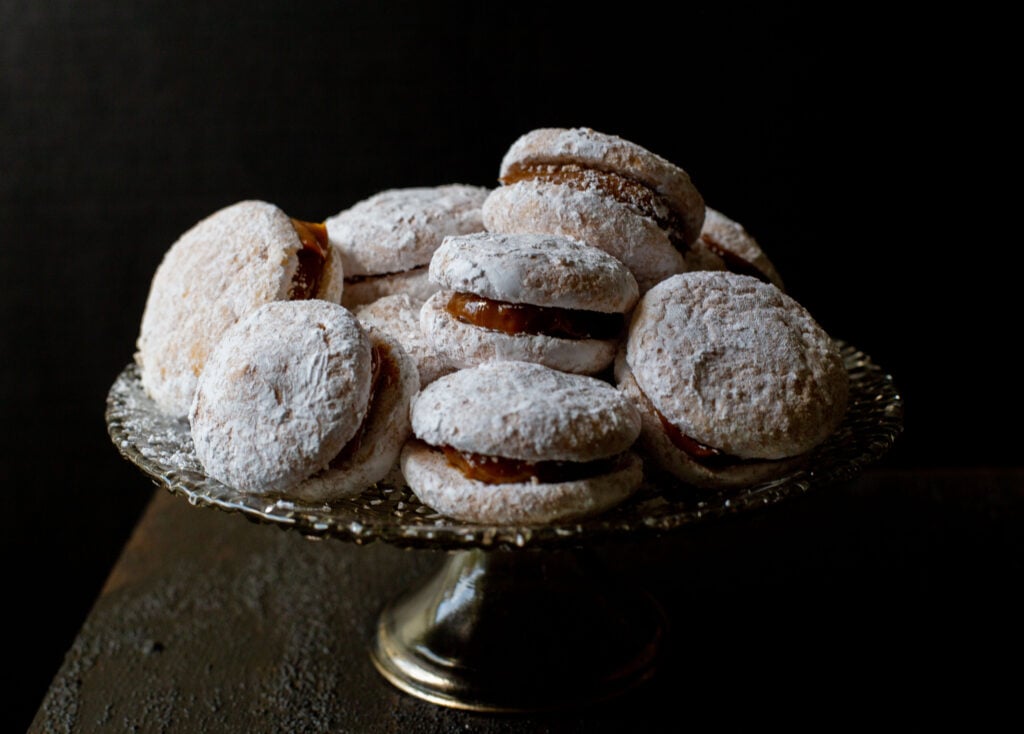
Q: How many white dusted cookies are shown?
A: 9